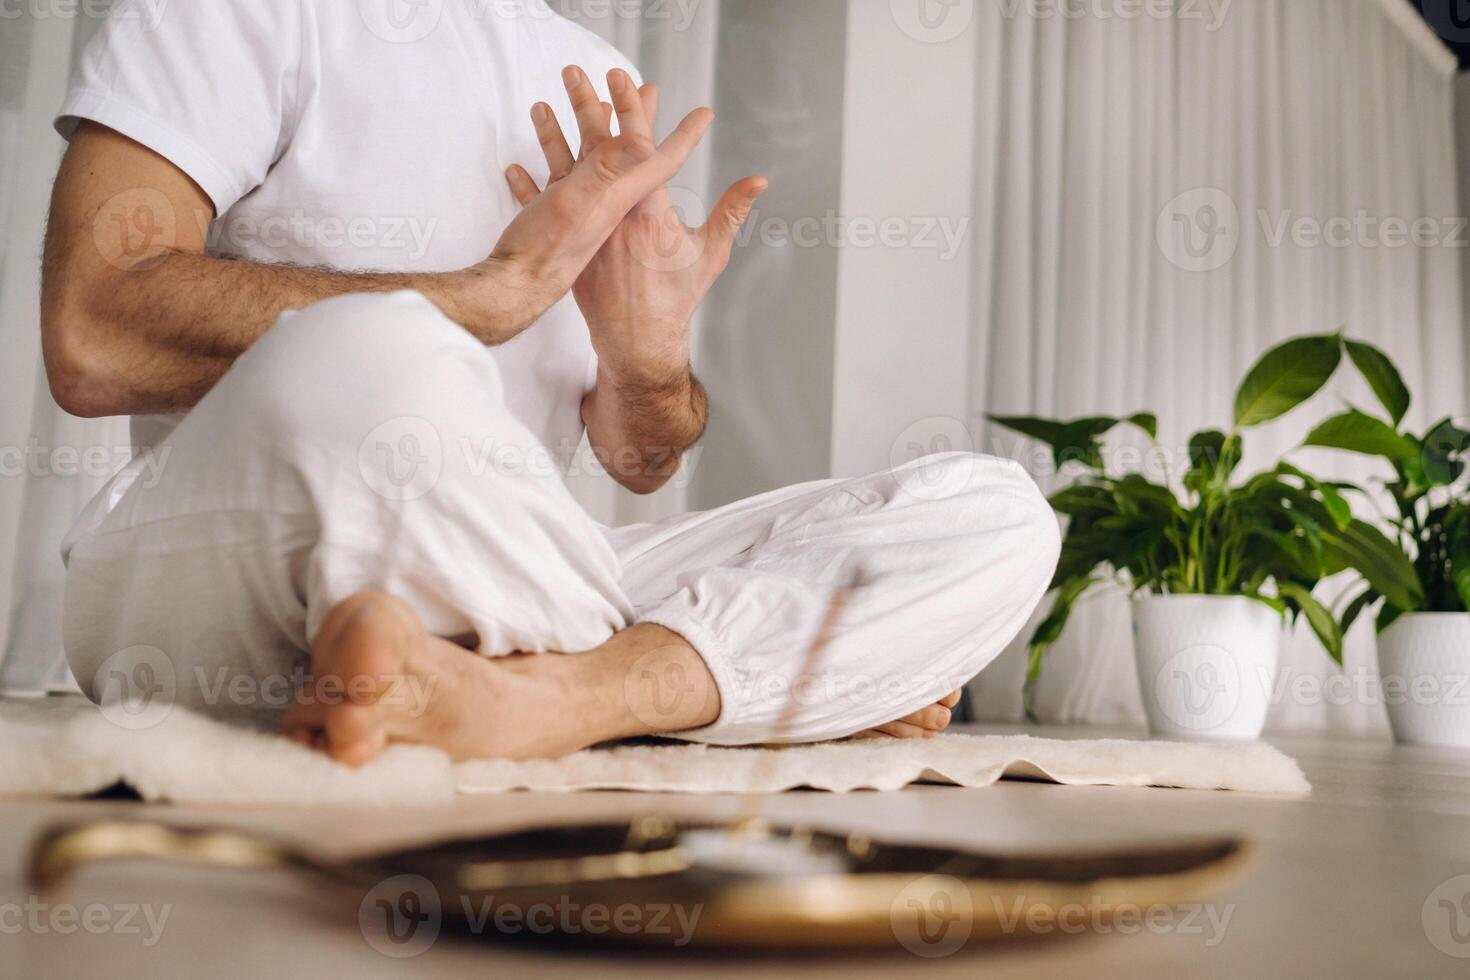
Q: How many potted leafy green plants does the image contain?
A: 2